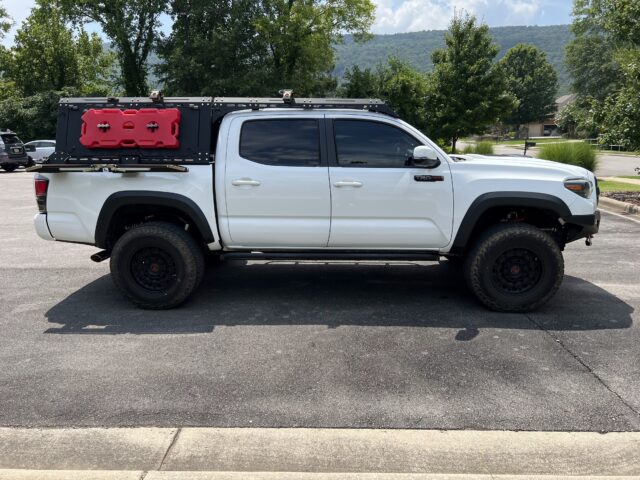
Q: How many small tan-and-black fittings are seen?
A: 2